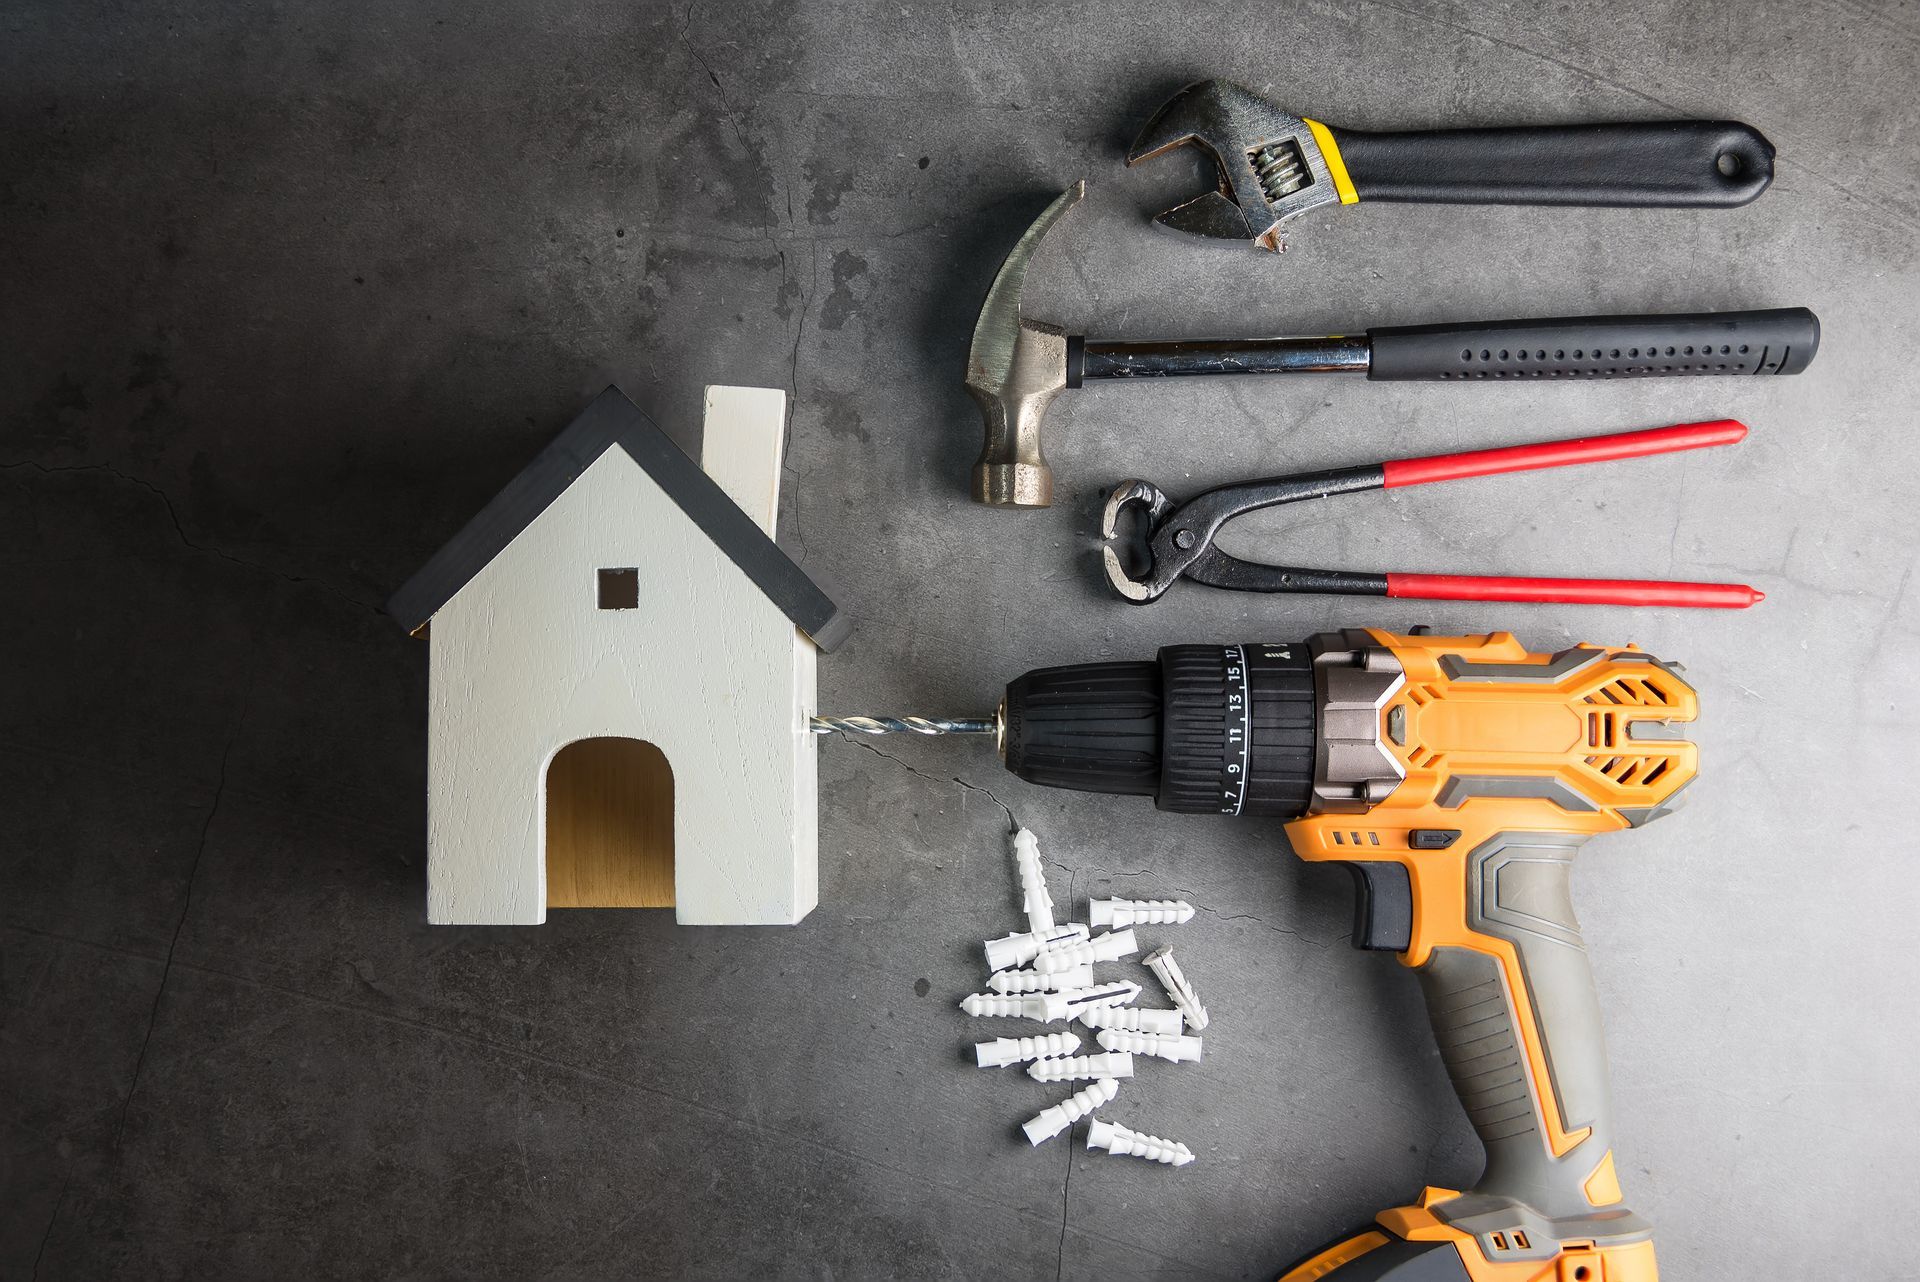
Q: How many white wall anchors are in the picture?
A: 14